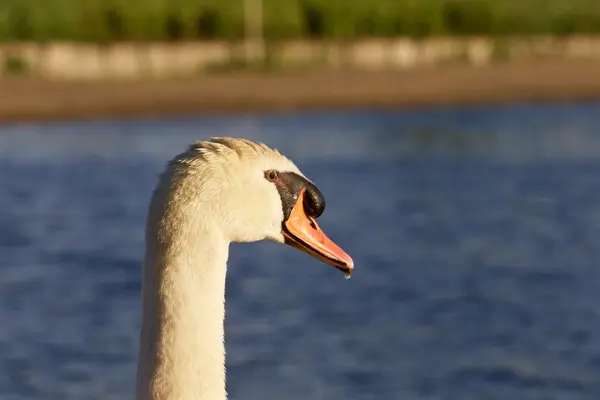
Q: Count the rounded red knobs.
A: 0